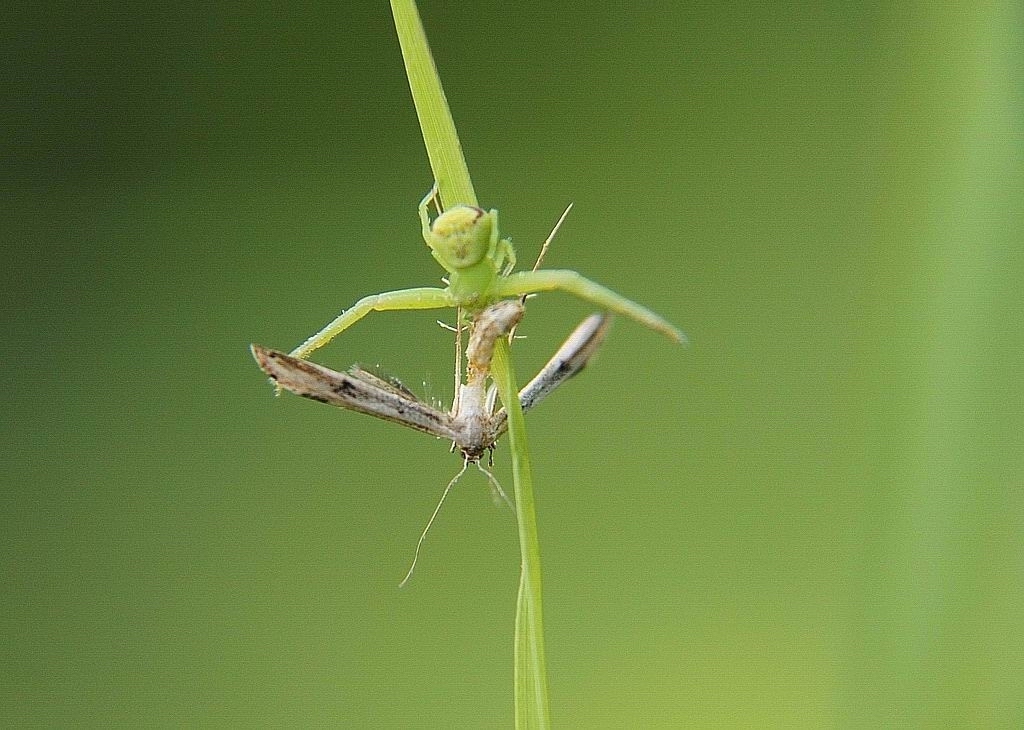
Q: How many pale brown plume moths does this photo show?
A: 1